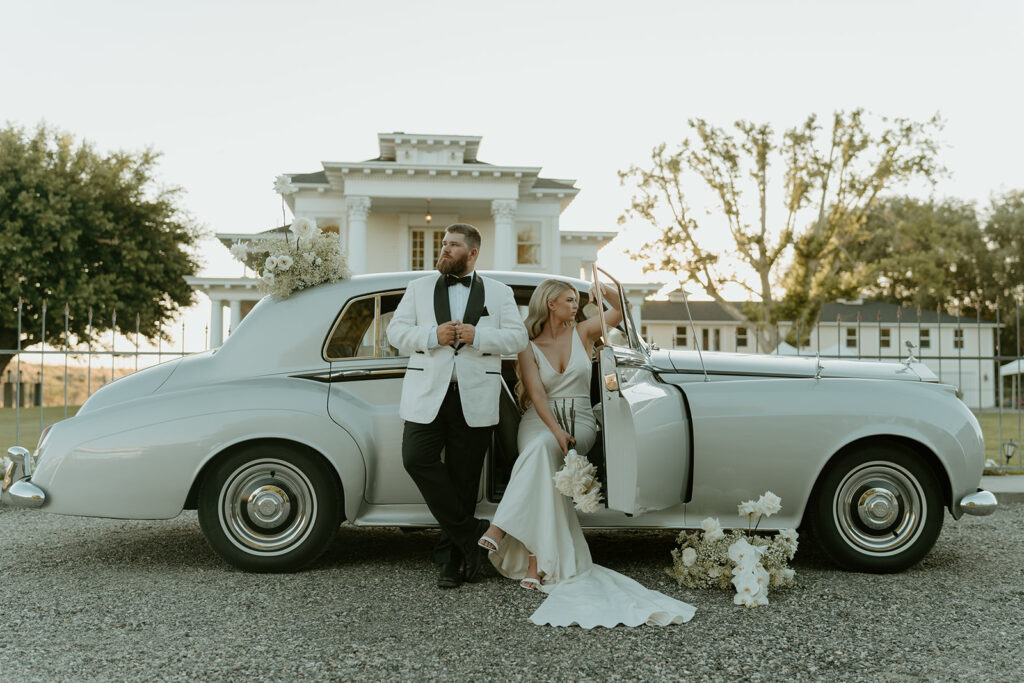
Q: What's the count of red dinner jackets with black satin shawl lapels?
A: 0